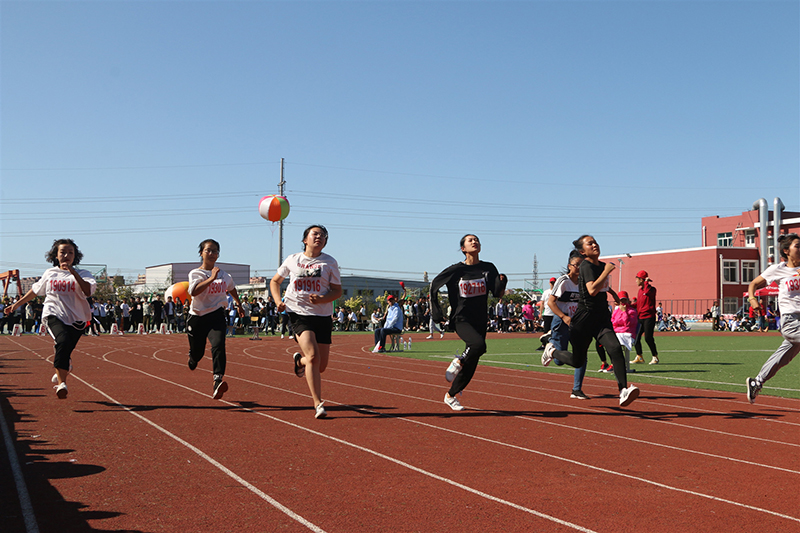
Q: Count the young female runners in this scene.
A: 7